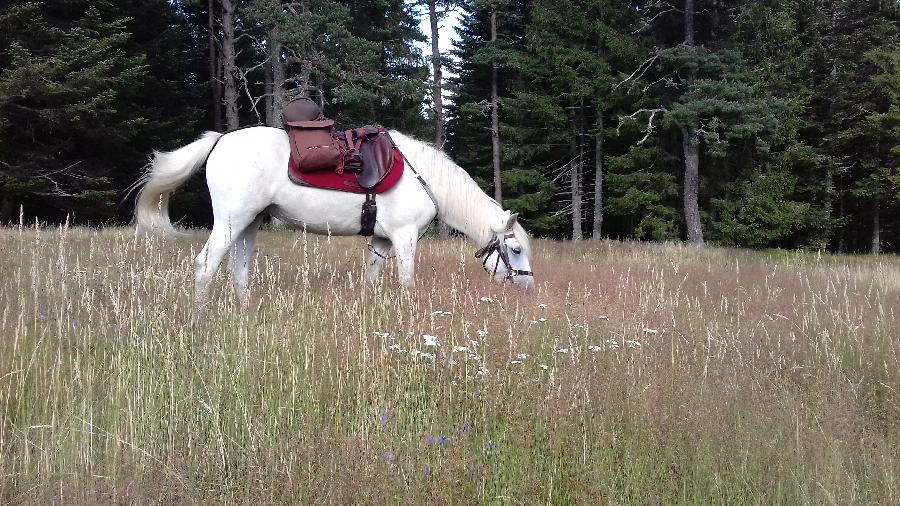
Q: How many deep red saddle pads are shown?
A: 1